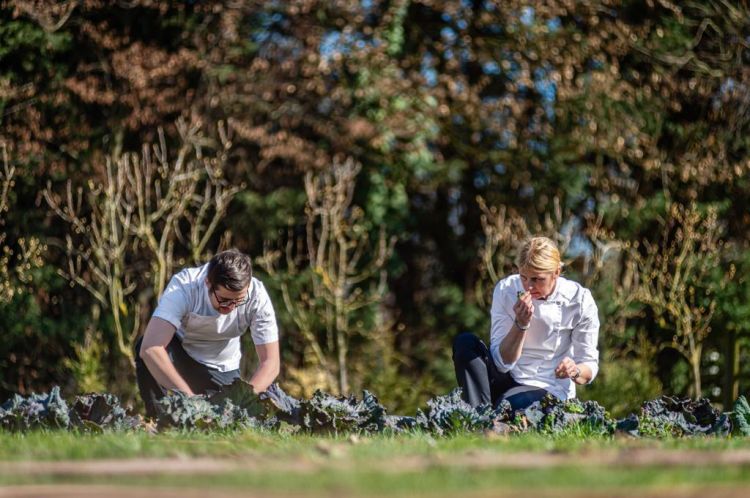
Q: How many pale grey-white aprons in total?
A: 1